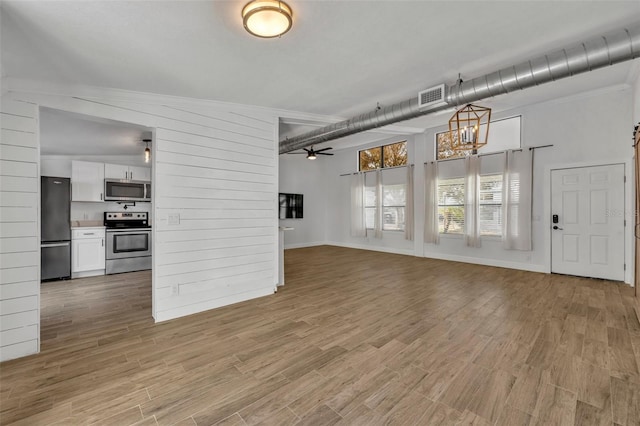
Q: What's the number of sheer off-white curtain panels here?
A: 6